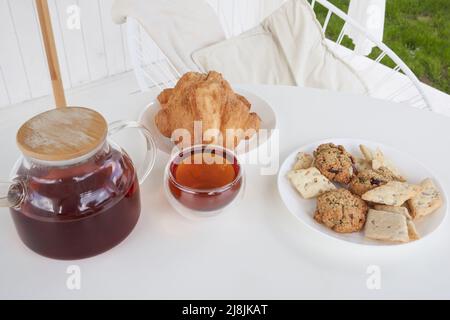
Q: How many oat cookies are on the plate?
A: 3